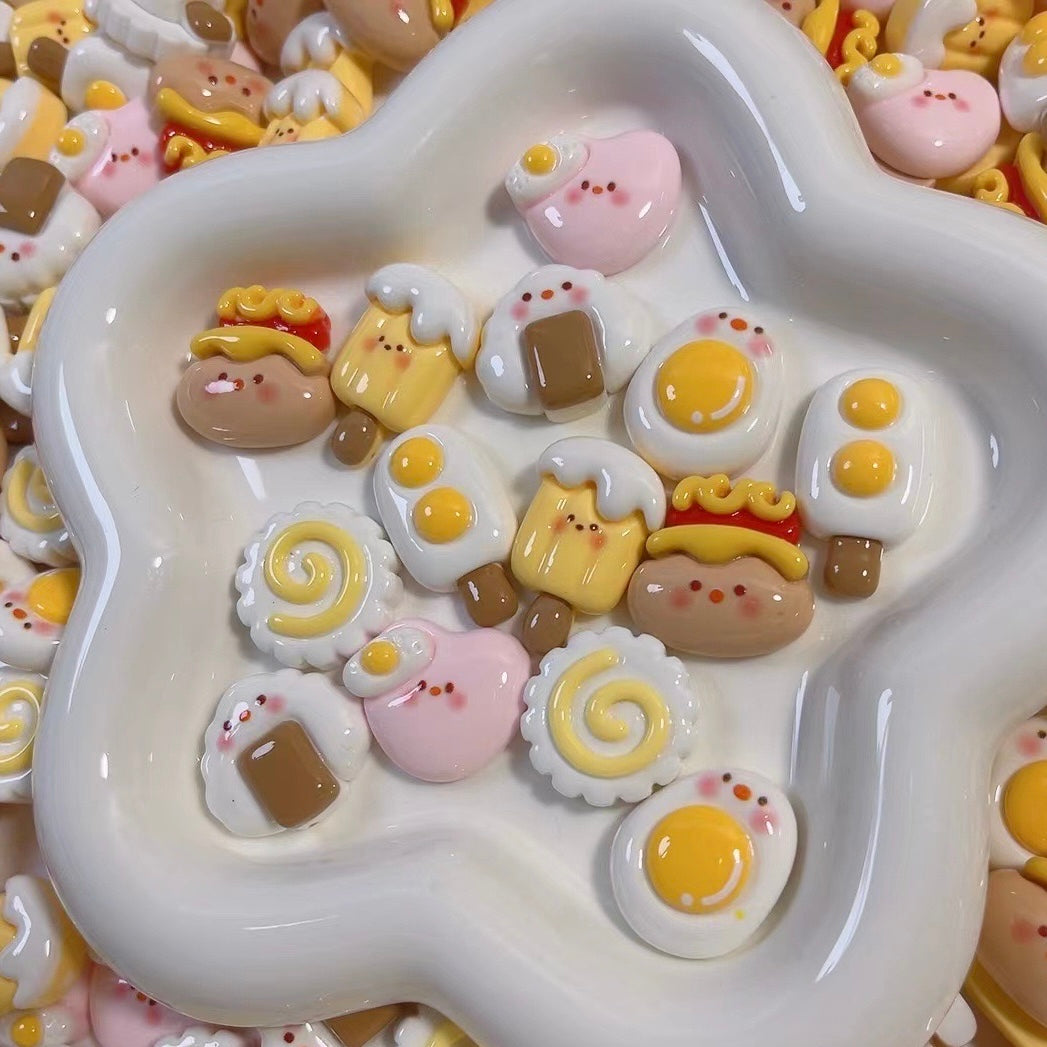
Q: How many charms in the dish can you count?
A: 14